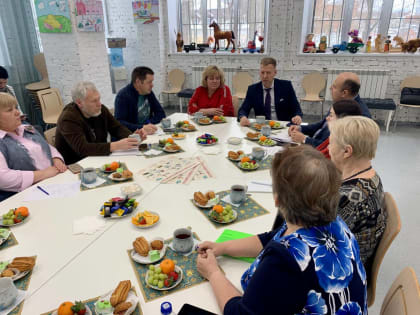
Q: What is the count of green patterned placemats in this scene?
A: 12